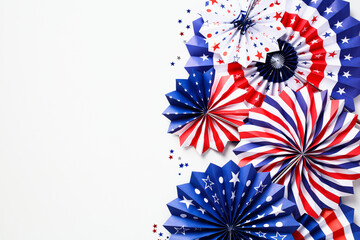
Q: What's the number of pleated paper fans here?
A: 6